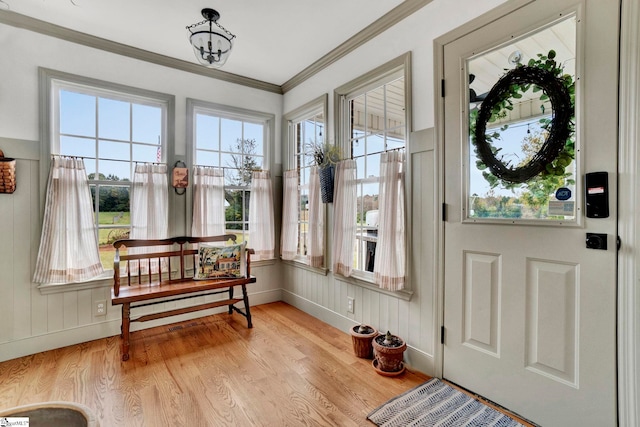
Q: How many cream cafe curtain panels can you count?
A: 8